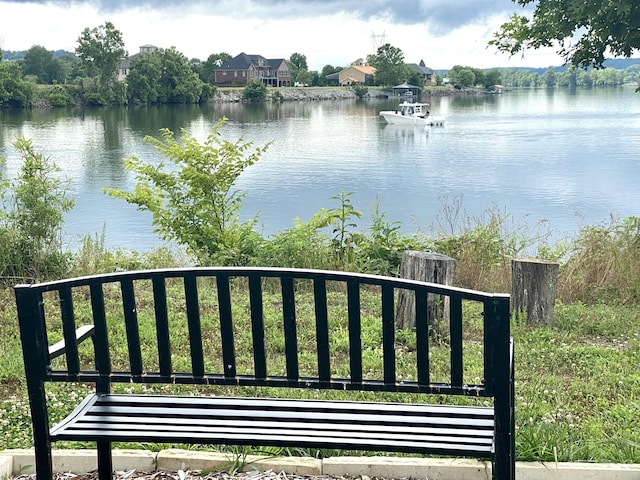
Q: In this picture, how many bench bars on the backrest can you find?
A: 13